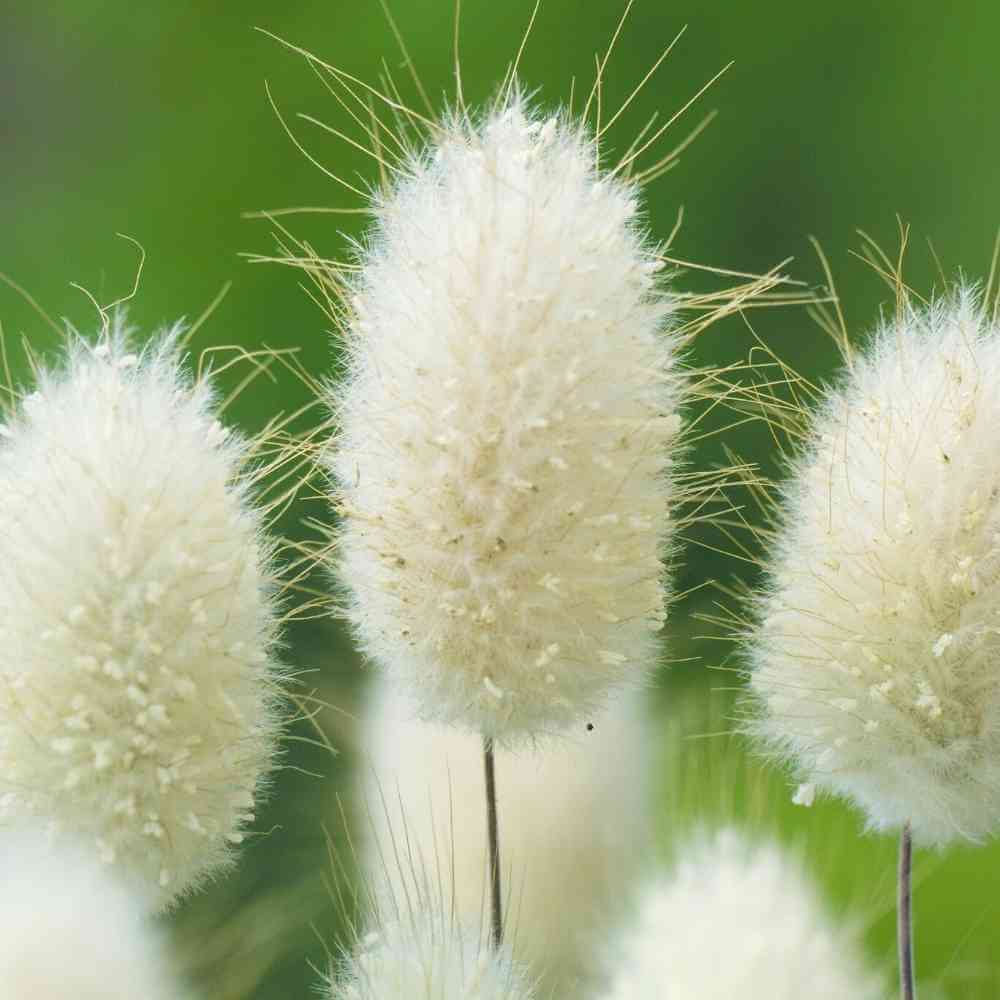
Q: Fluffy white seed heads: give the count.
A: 7